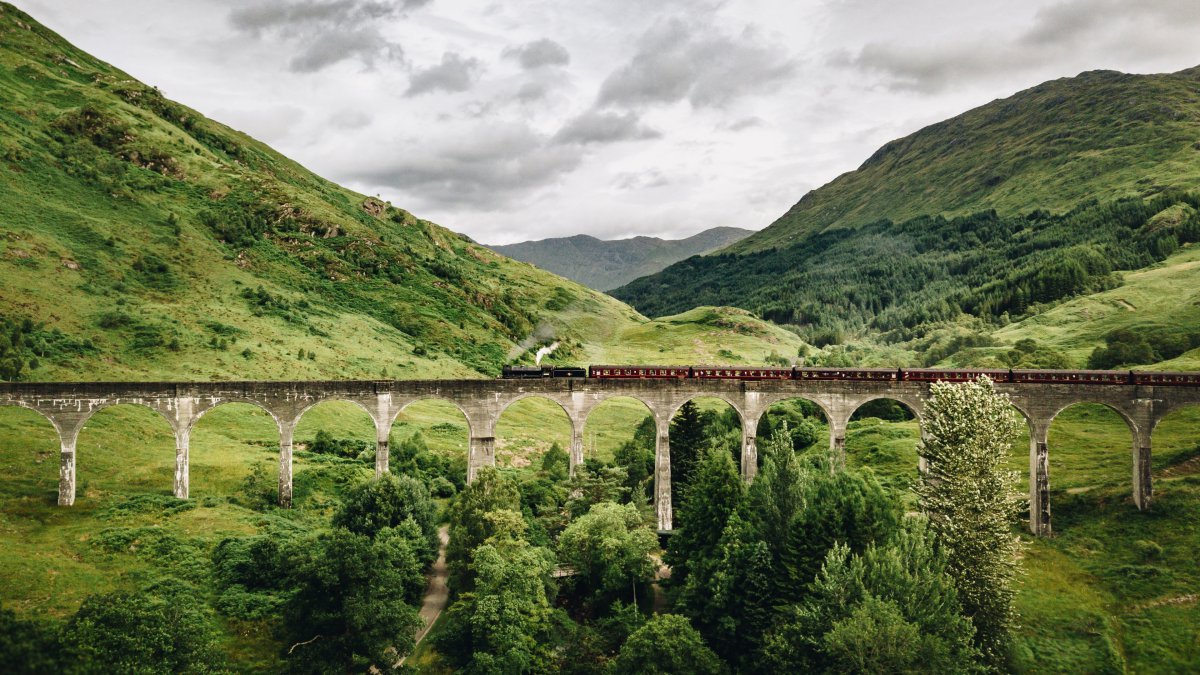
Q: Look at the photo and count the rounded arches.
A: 13